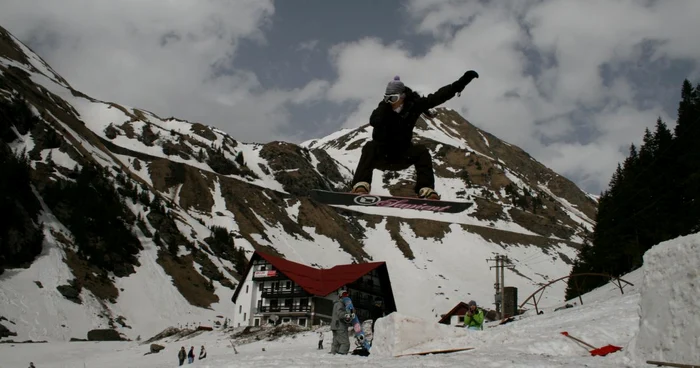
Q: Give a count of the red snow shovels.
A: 1